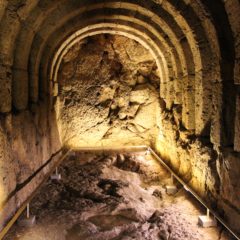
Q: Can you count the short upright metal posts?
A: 4